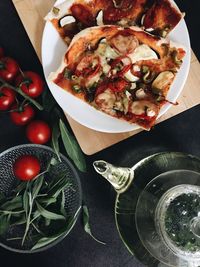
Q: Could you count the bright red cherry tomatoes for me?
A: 6